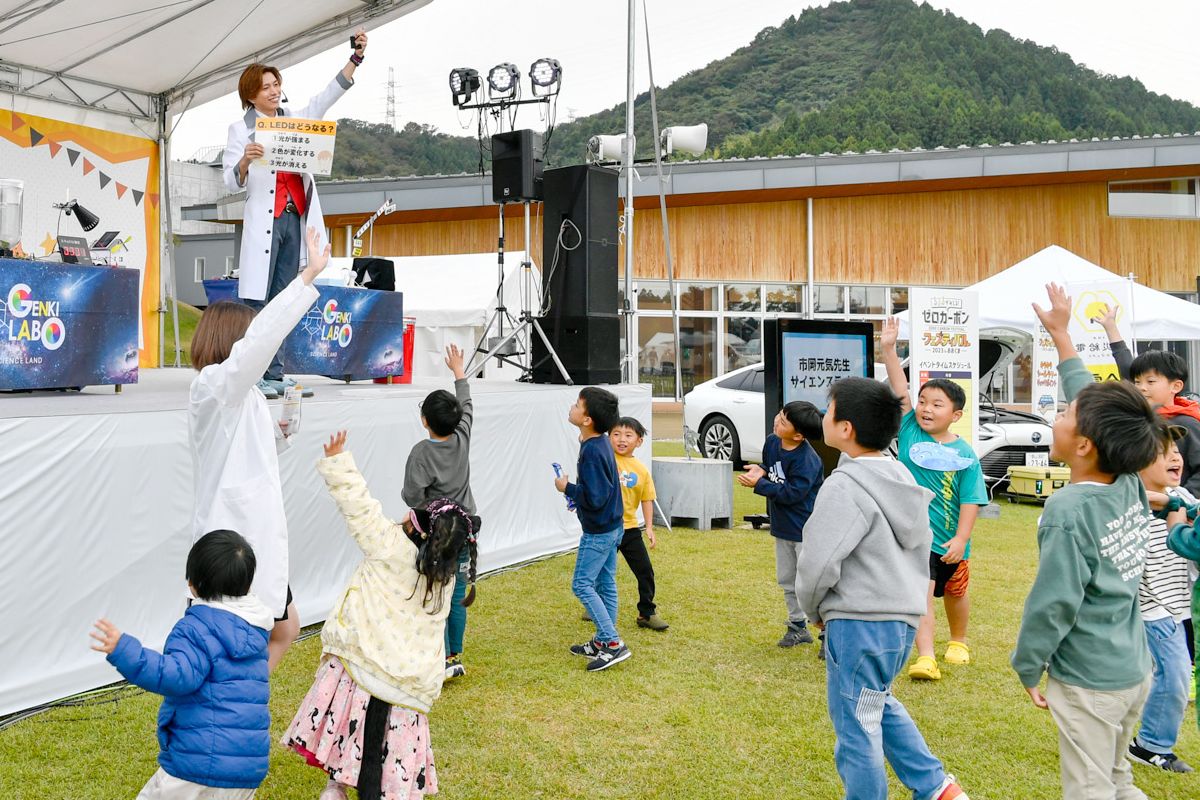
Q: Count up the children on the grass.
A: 11